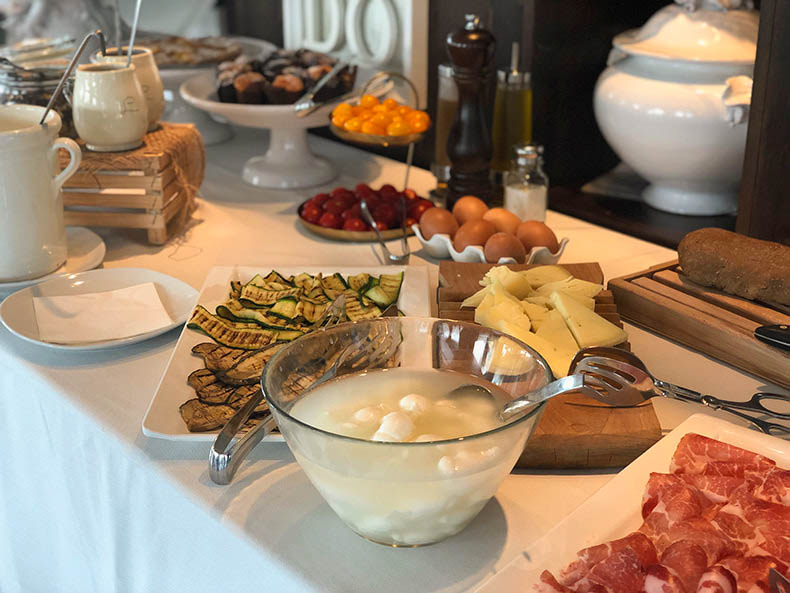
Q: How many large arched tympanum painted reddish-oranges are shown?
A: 0